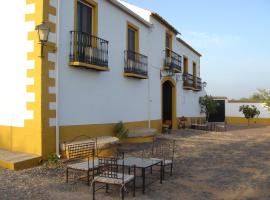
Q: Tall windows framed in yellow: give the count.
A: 5